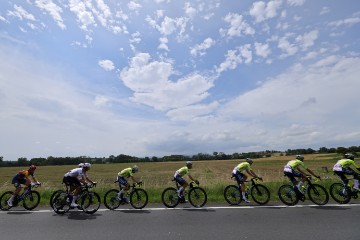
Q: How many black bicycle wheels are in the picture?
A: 15